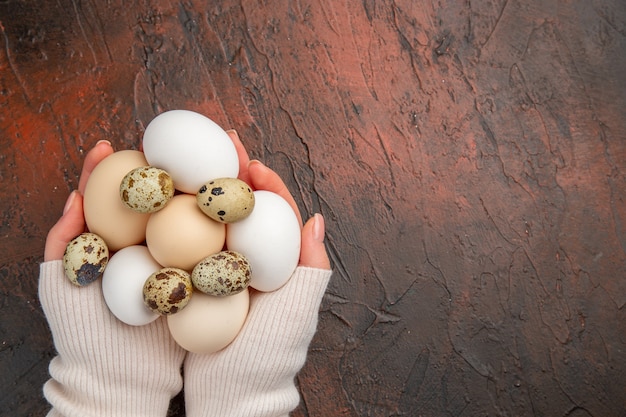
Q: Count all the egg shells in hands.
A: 11